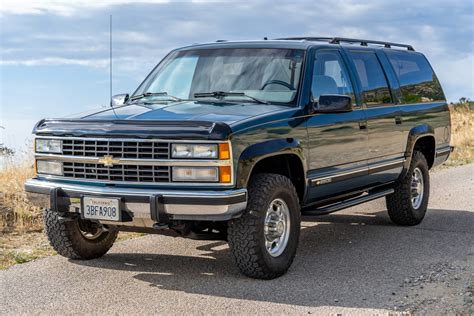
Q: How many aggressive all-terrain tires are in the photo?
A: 3